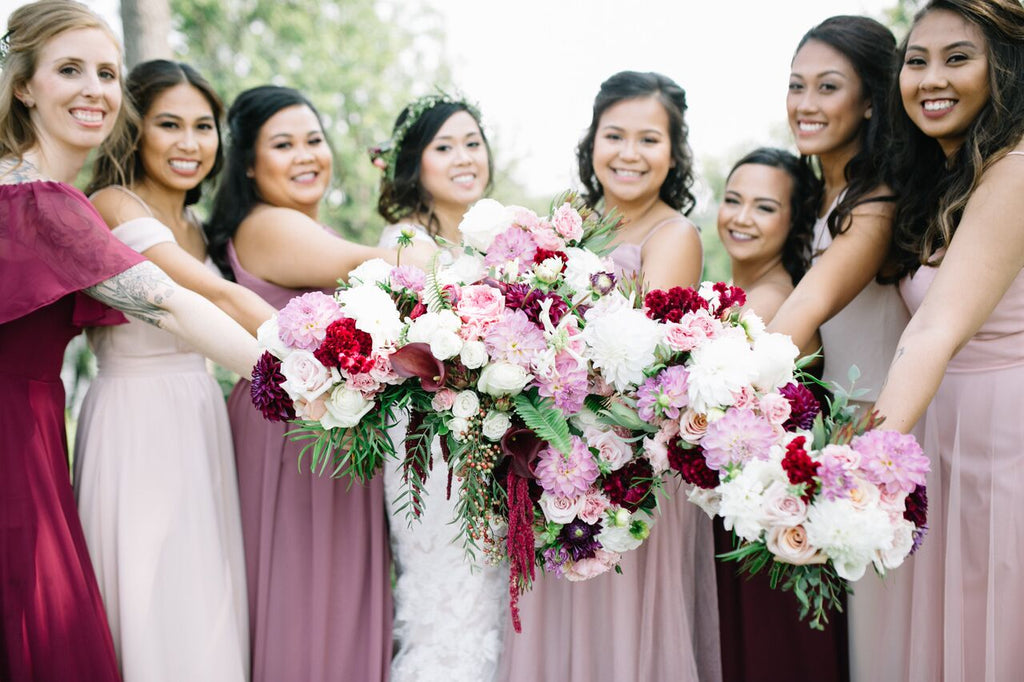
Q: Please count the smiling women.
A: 8